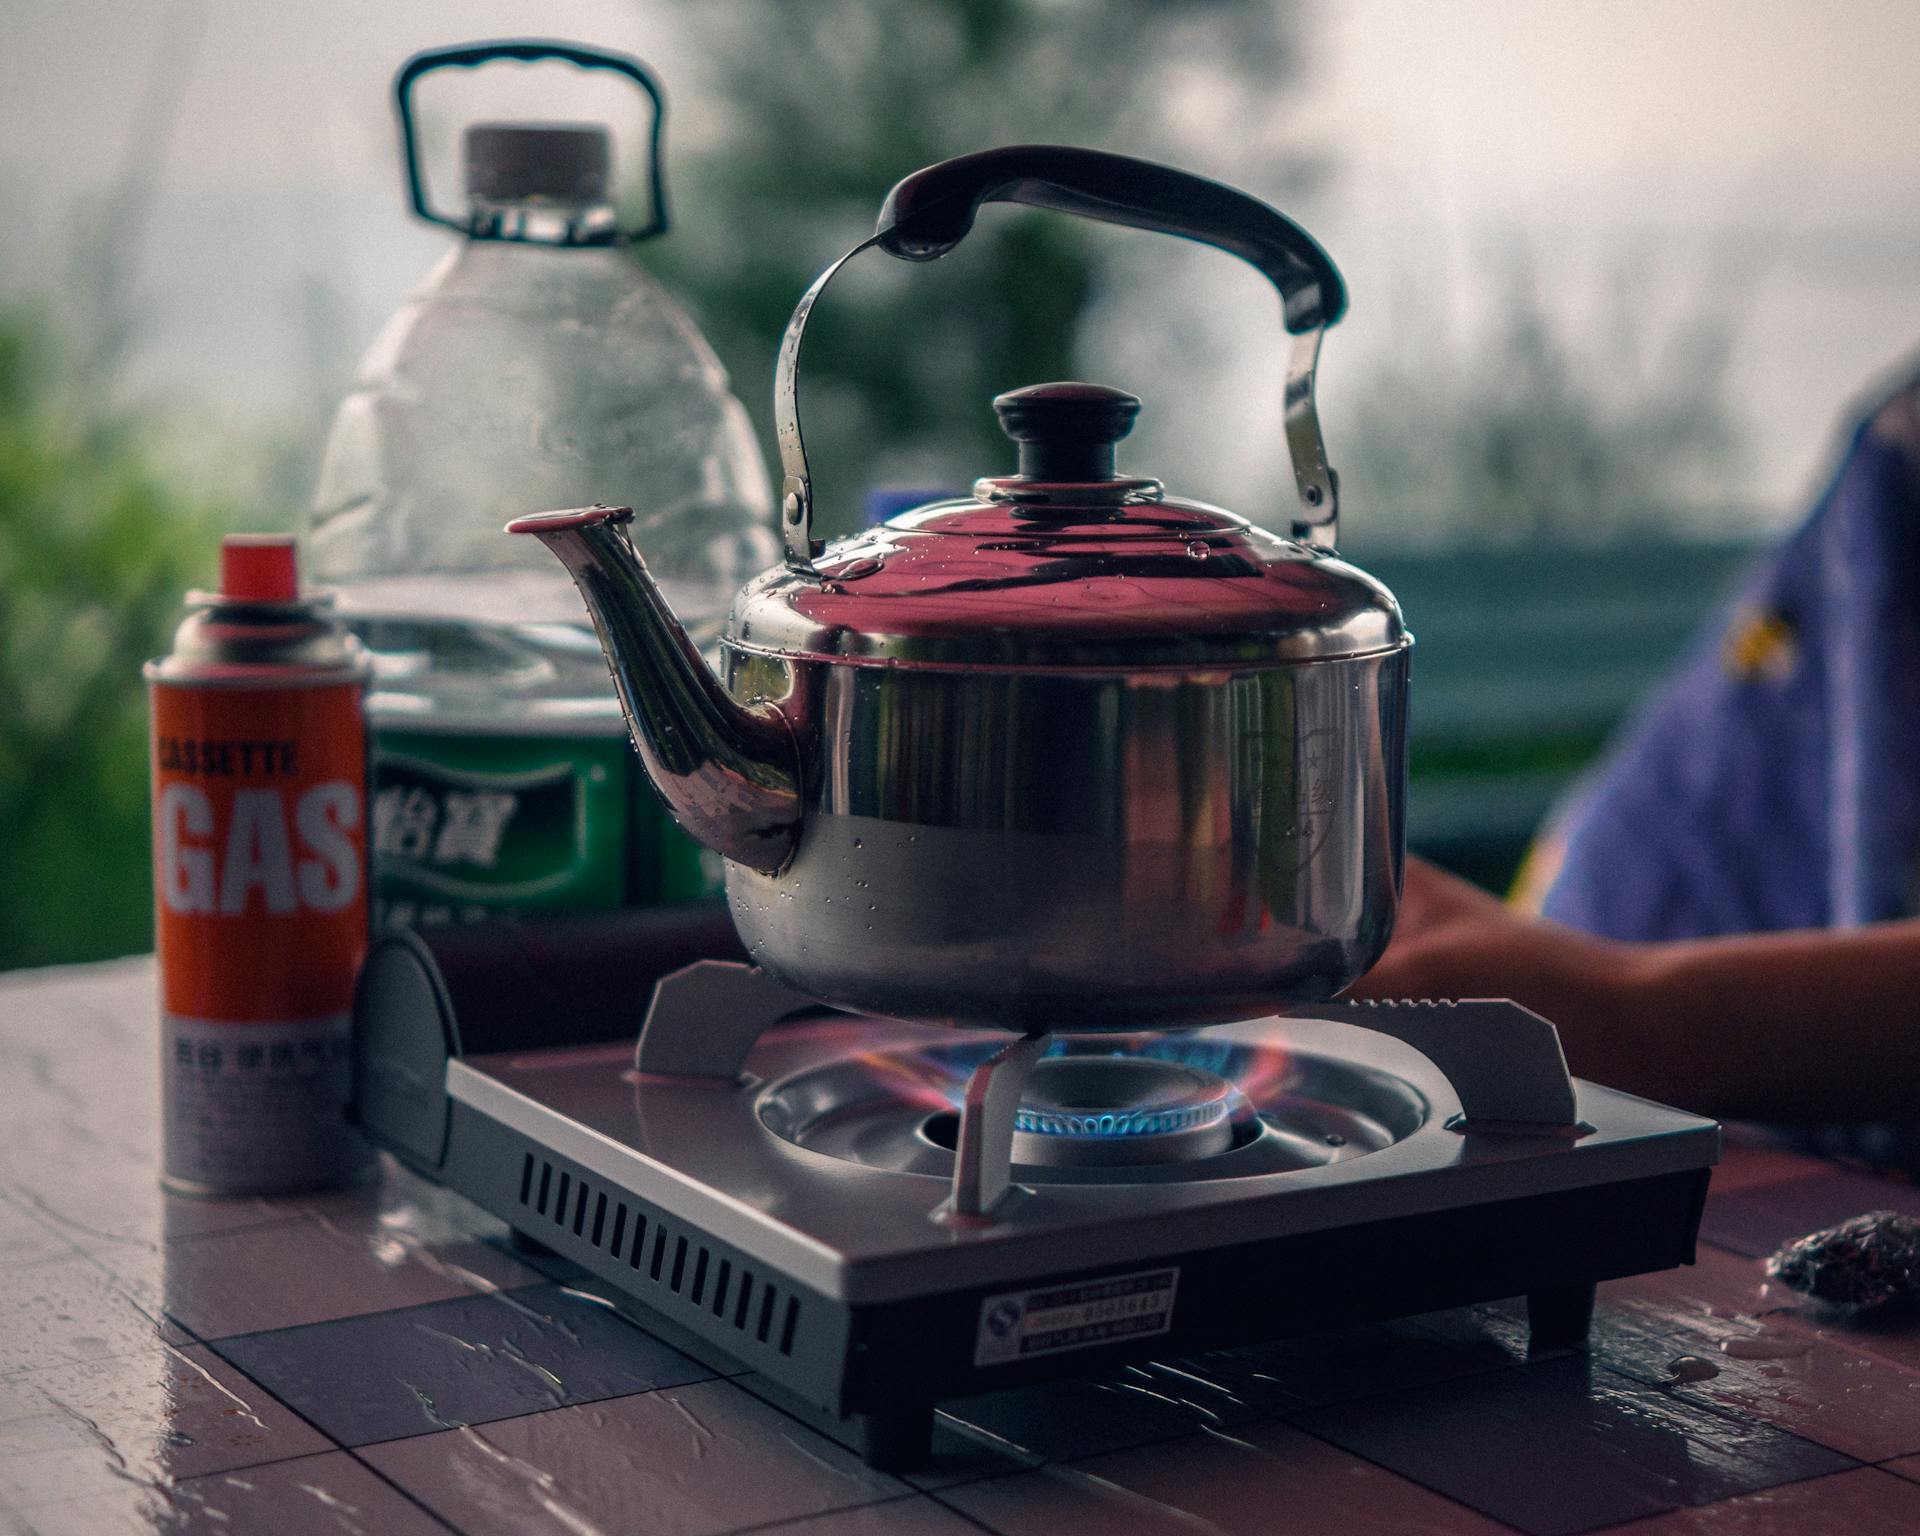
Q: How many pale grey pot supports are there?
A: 3